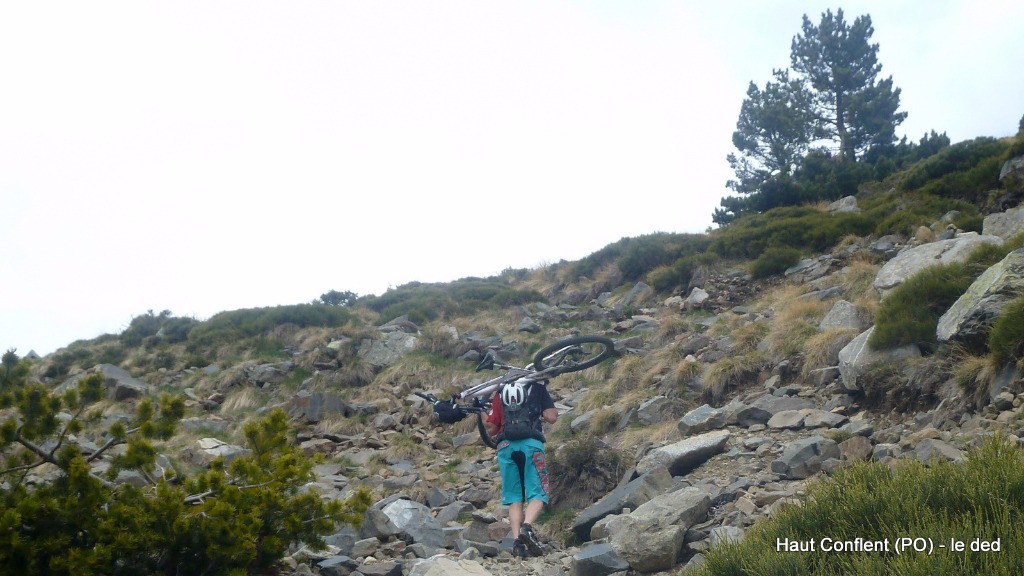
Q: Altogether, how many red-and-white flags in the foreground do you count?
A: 0